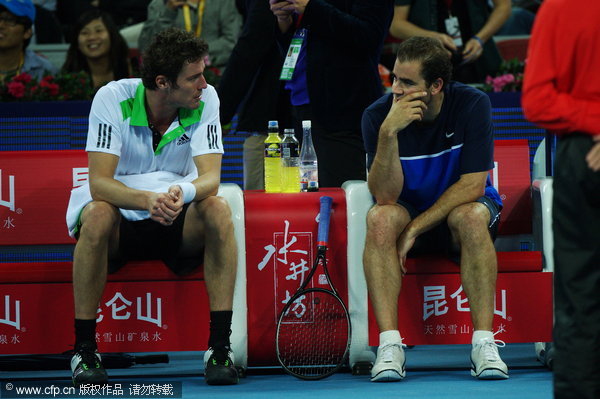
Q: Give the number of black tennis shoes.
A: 2